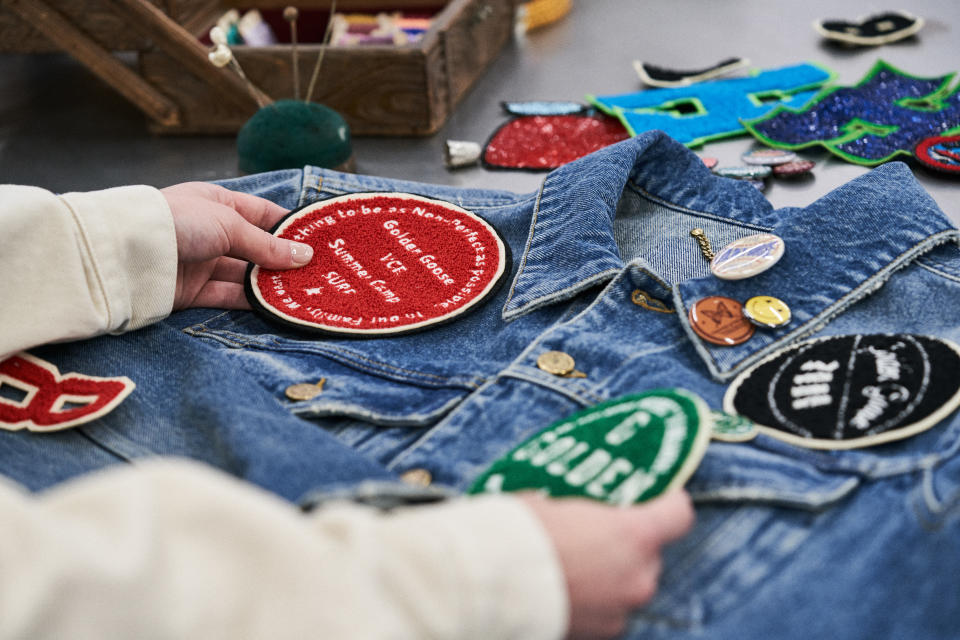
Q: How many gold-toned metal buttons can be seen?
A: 3